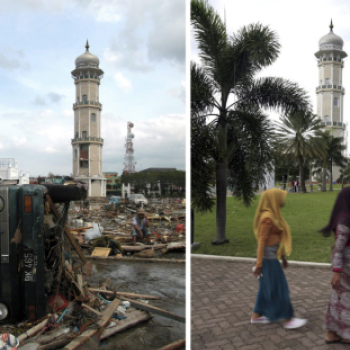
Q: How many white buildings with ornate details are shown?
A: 2